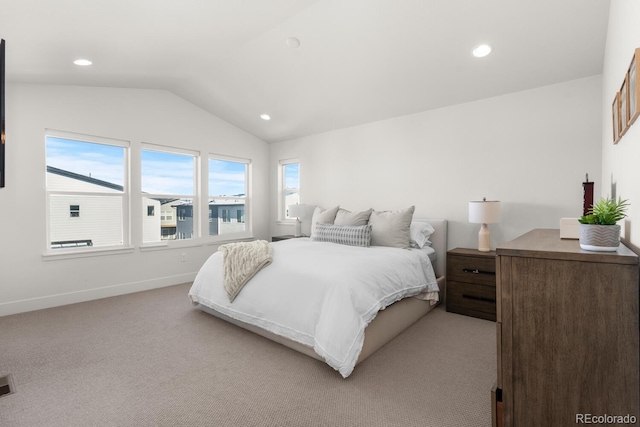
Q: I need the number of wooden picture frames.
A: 3